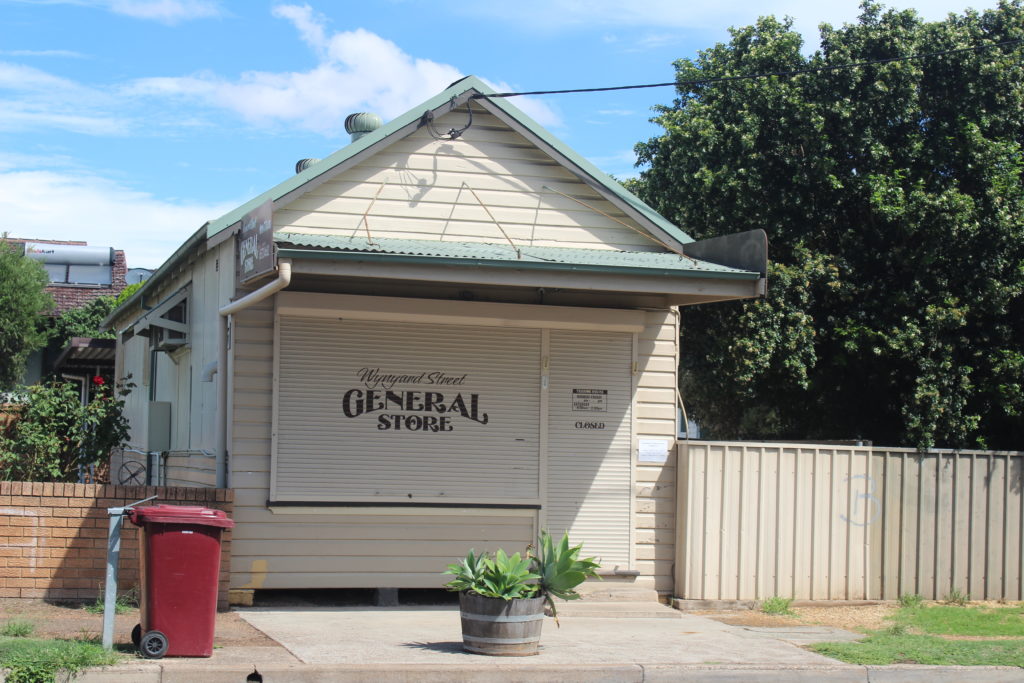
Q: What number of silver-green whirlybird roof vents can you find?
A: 2